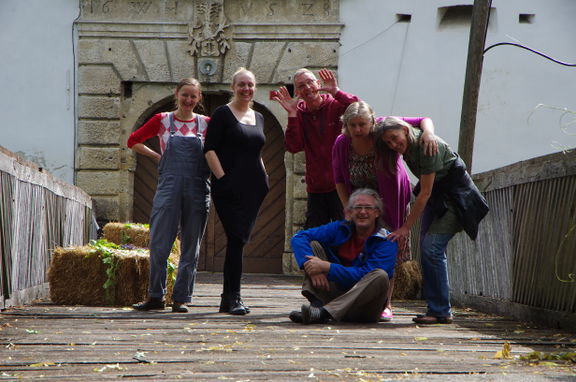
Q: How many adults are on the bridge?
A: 6